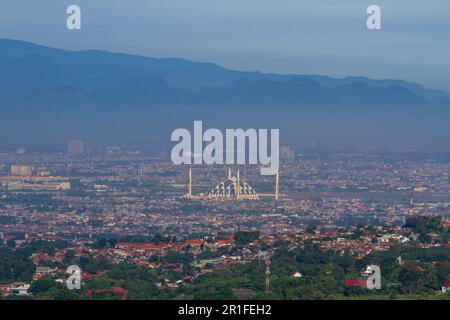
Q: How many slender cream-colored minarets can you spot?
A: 4